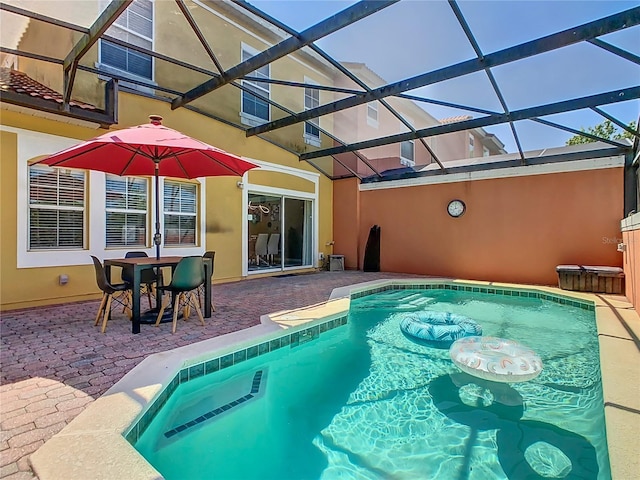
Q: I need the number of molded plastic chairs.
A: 4